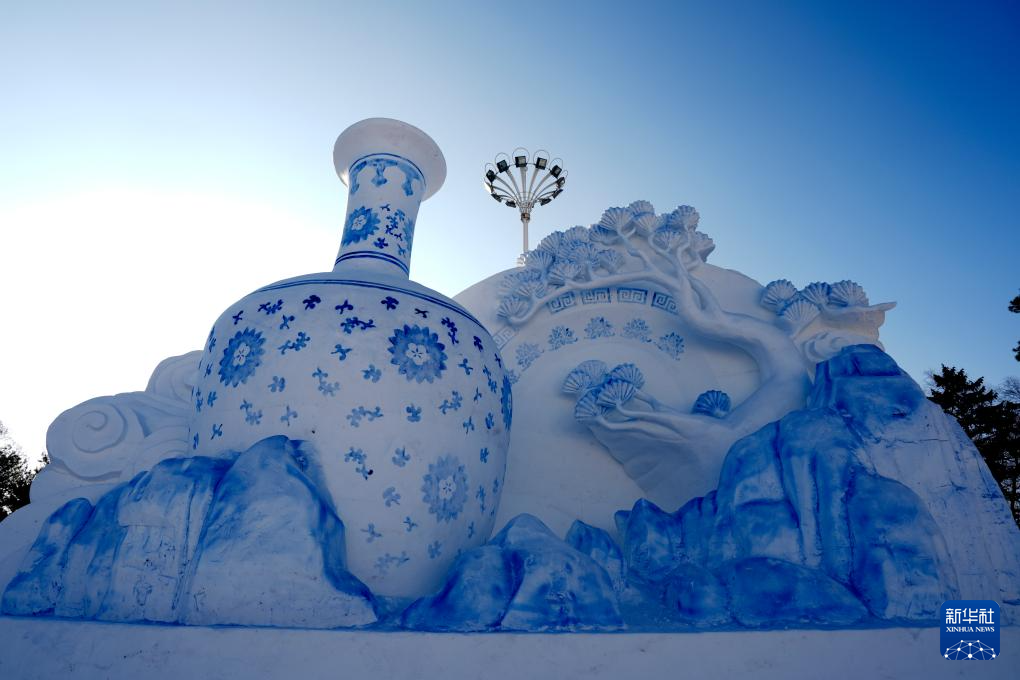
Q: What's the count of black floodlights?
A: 11